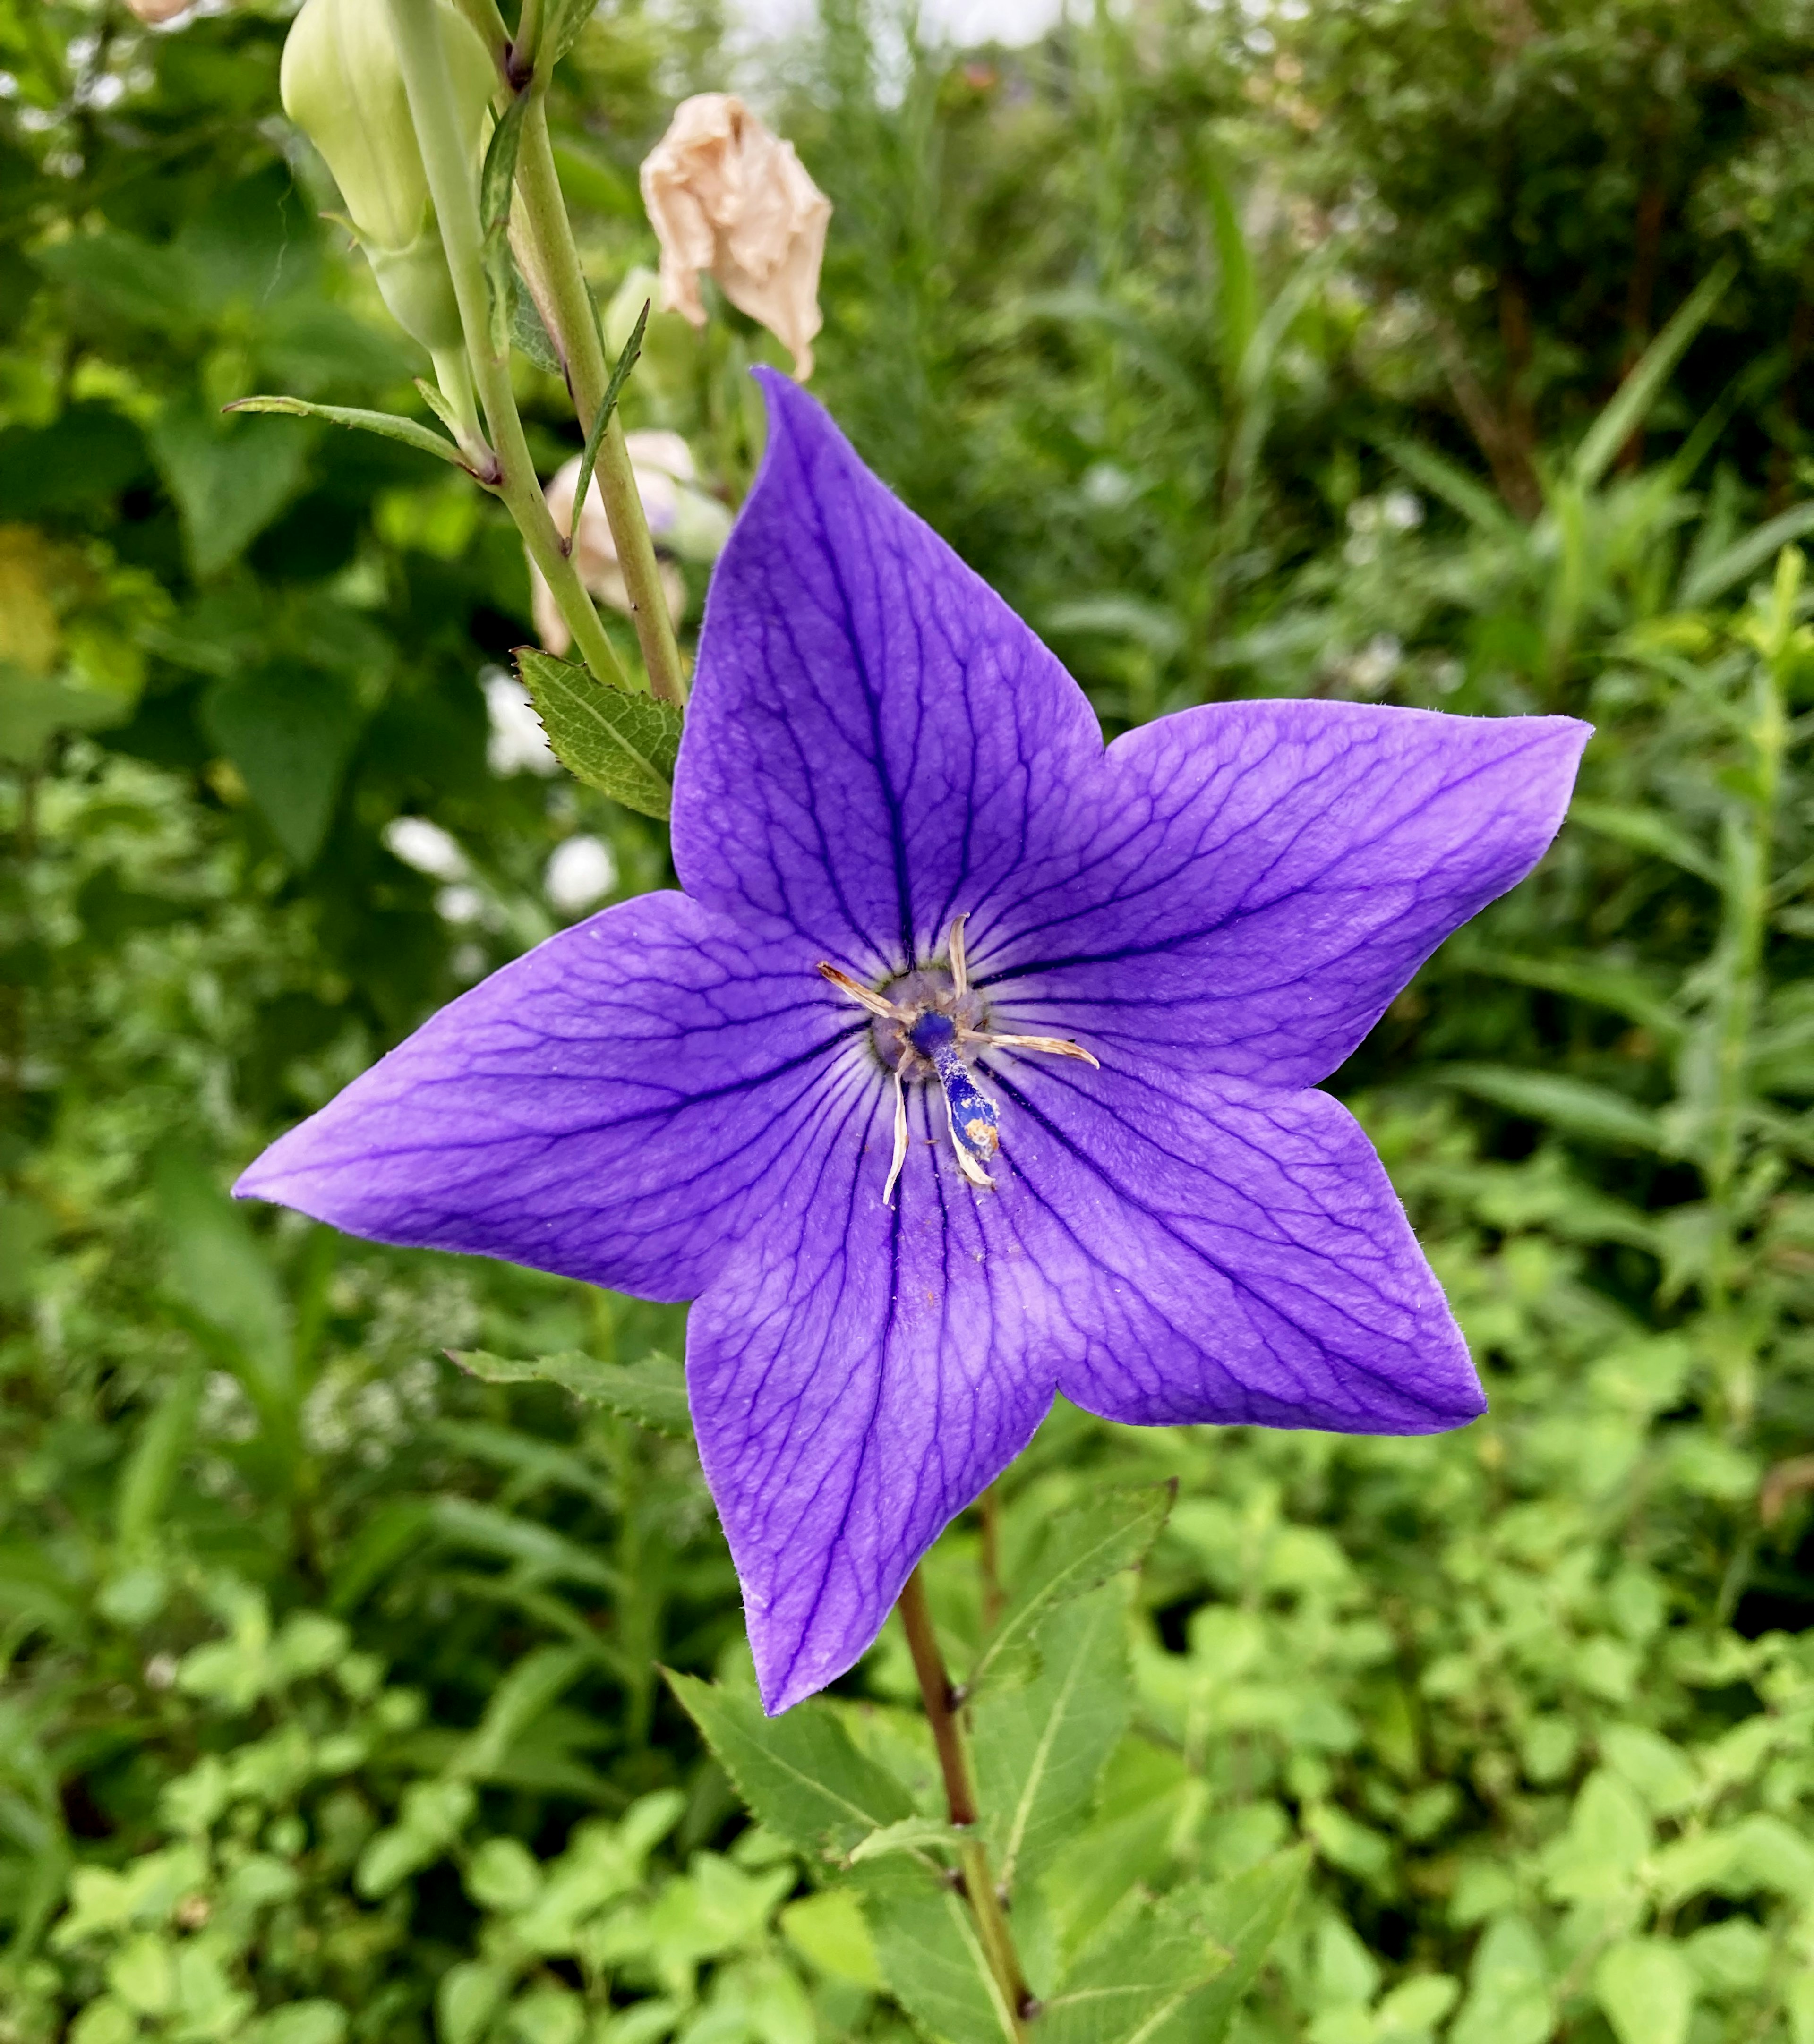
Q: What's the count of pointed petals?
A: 5